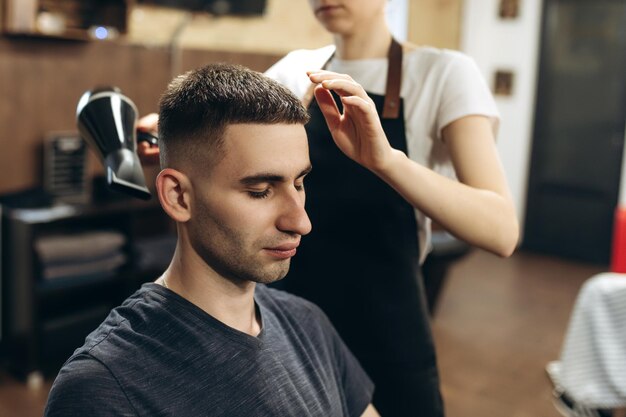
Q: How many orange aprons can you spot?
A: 0